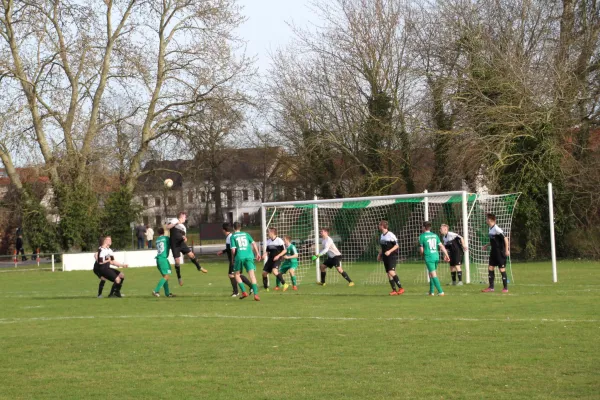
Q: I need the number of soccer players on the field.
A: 13